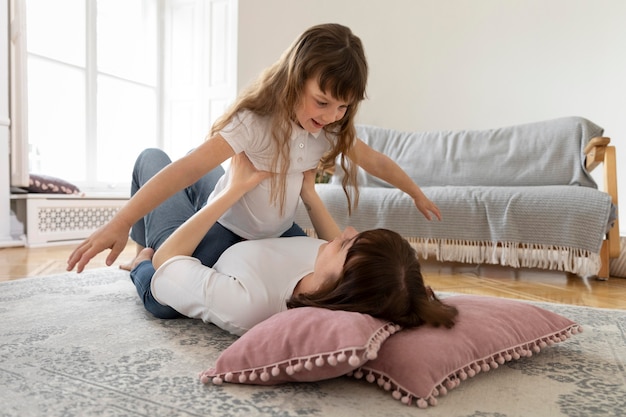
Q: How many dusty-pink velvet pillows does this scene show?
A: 2